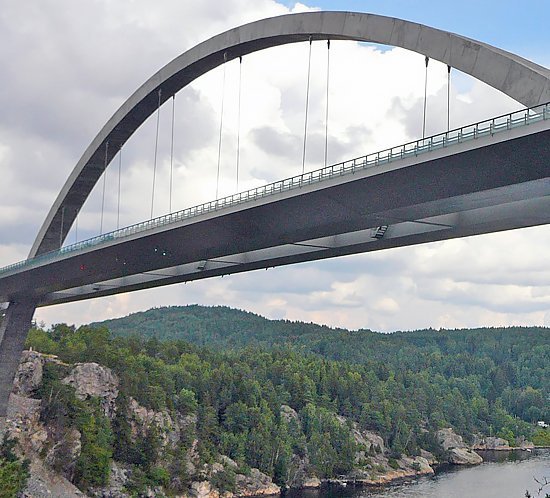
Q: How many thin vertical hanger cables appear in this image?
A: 12